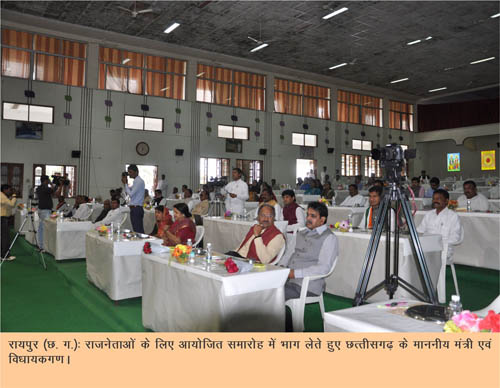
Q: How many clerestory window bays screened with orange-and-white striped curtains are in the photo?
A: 6